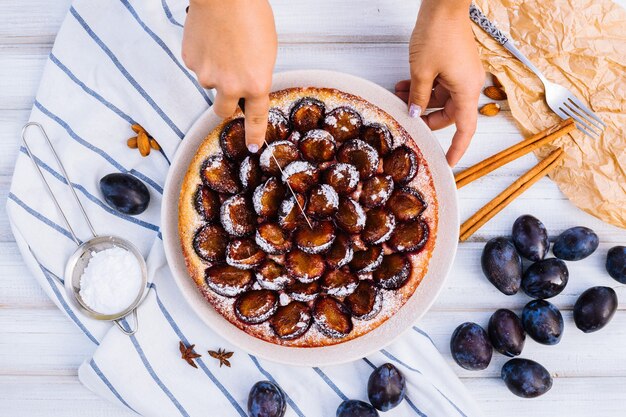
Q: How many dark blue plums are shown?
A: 14